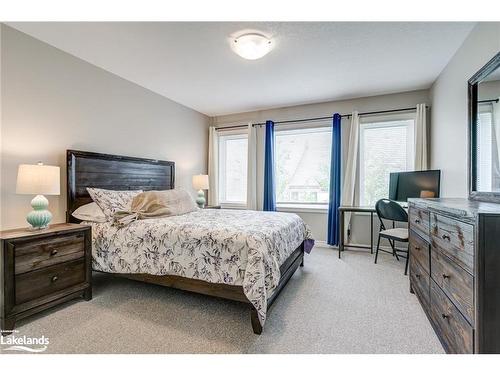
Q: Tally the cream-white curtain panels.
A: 4